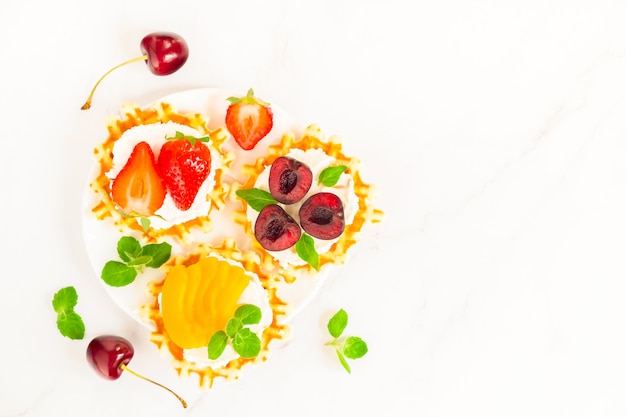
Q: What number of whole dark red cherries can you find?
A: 2